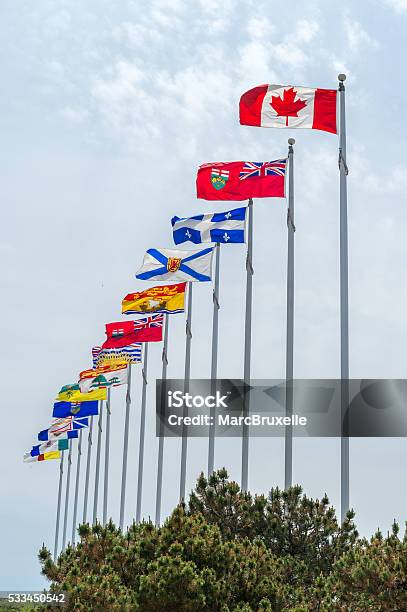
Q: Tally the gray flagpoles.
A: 14